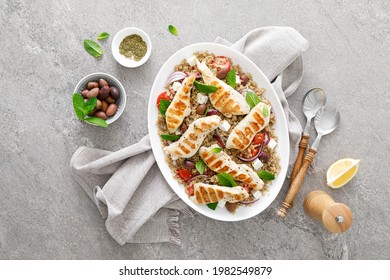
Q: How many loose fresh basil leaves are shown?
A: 3